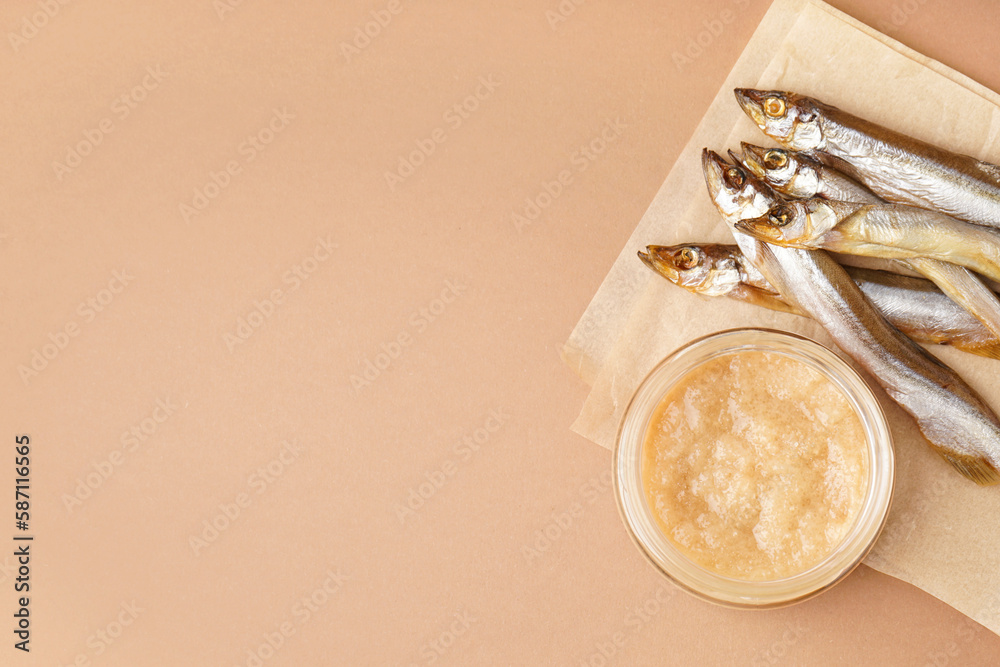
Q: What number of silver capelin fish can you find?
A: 5